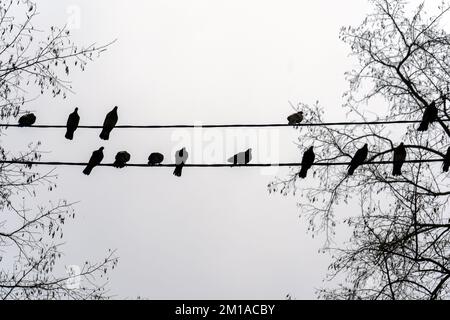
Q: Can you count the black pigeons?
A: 14